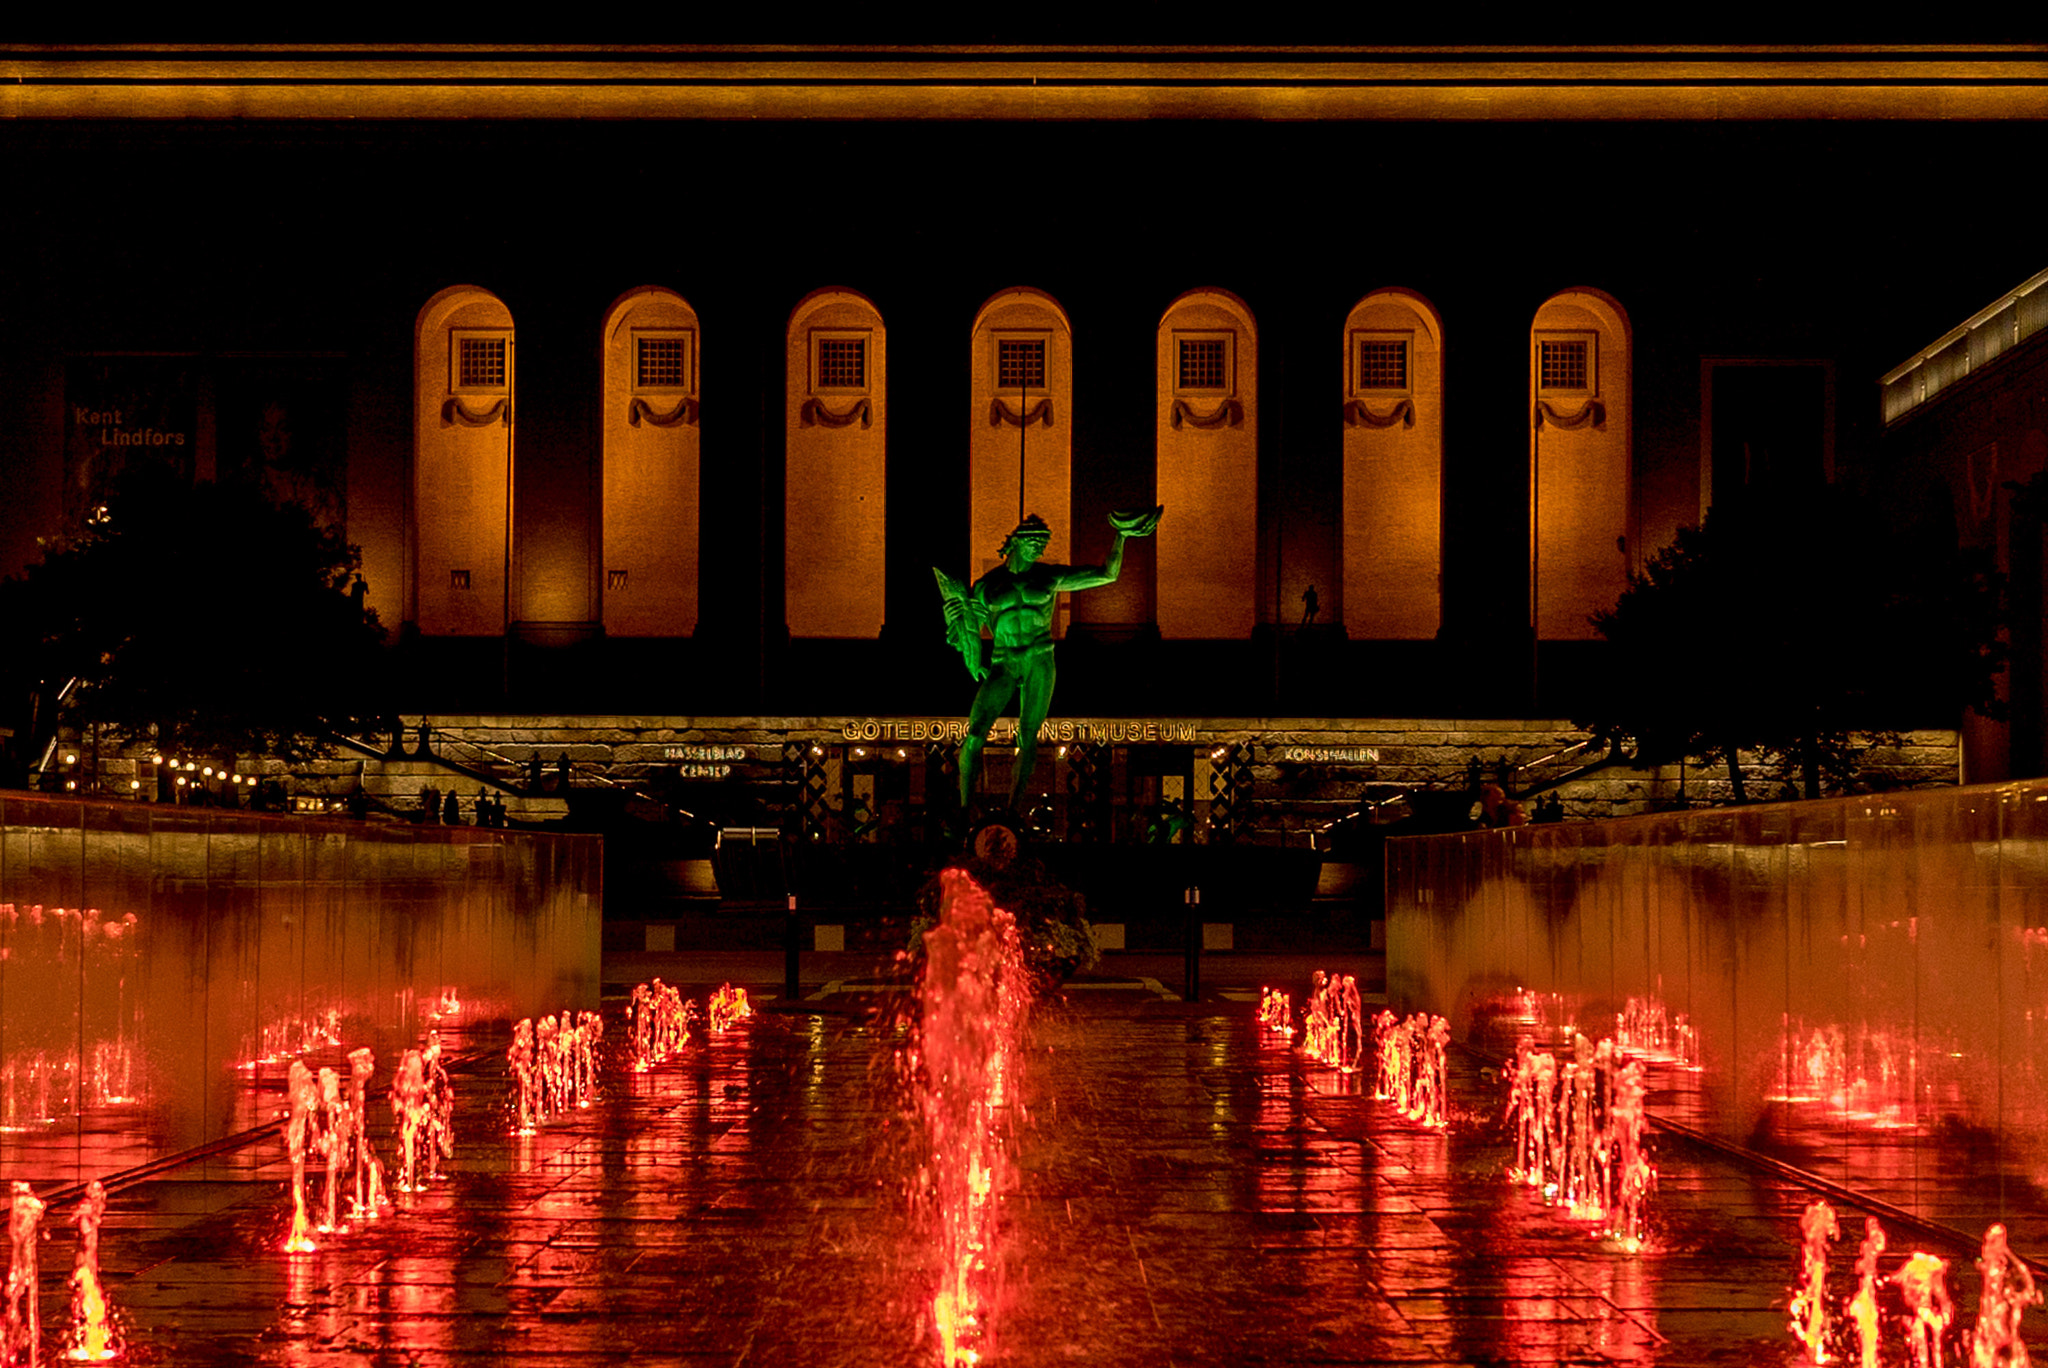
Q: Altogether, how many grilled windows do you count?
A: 7